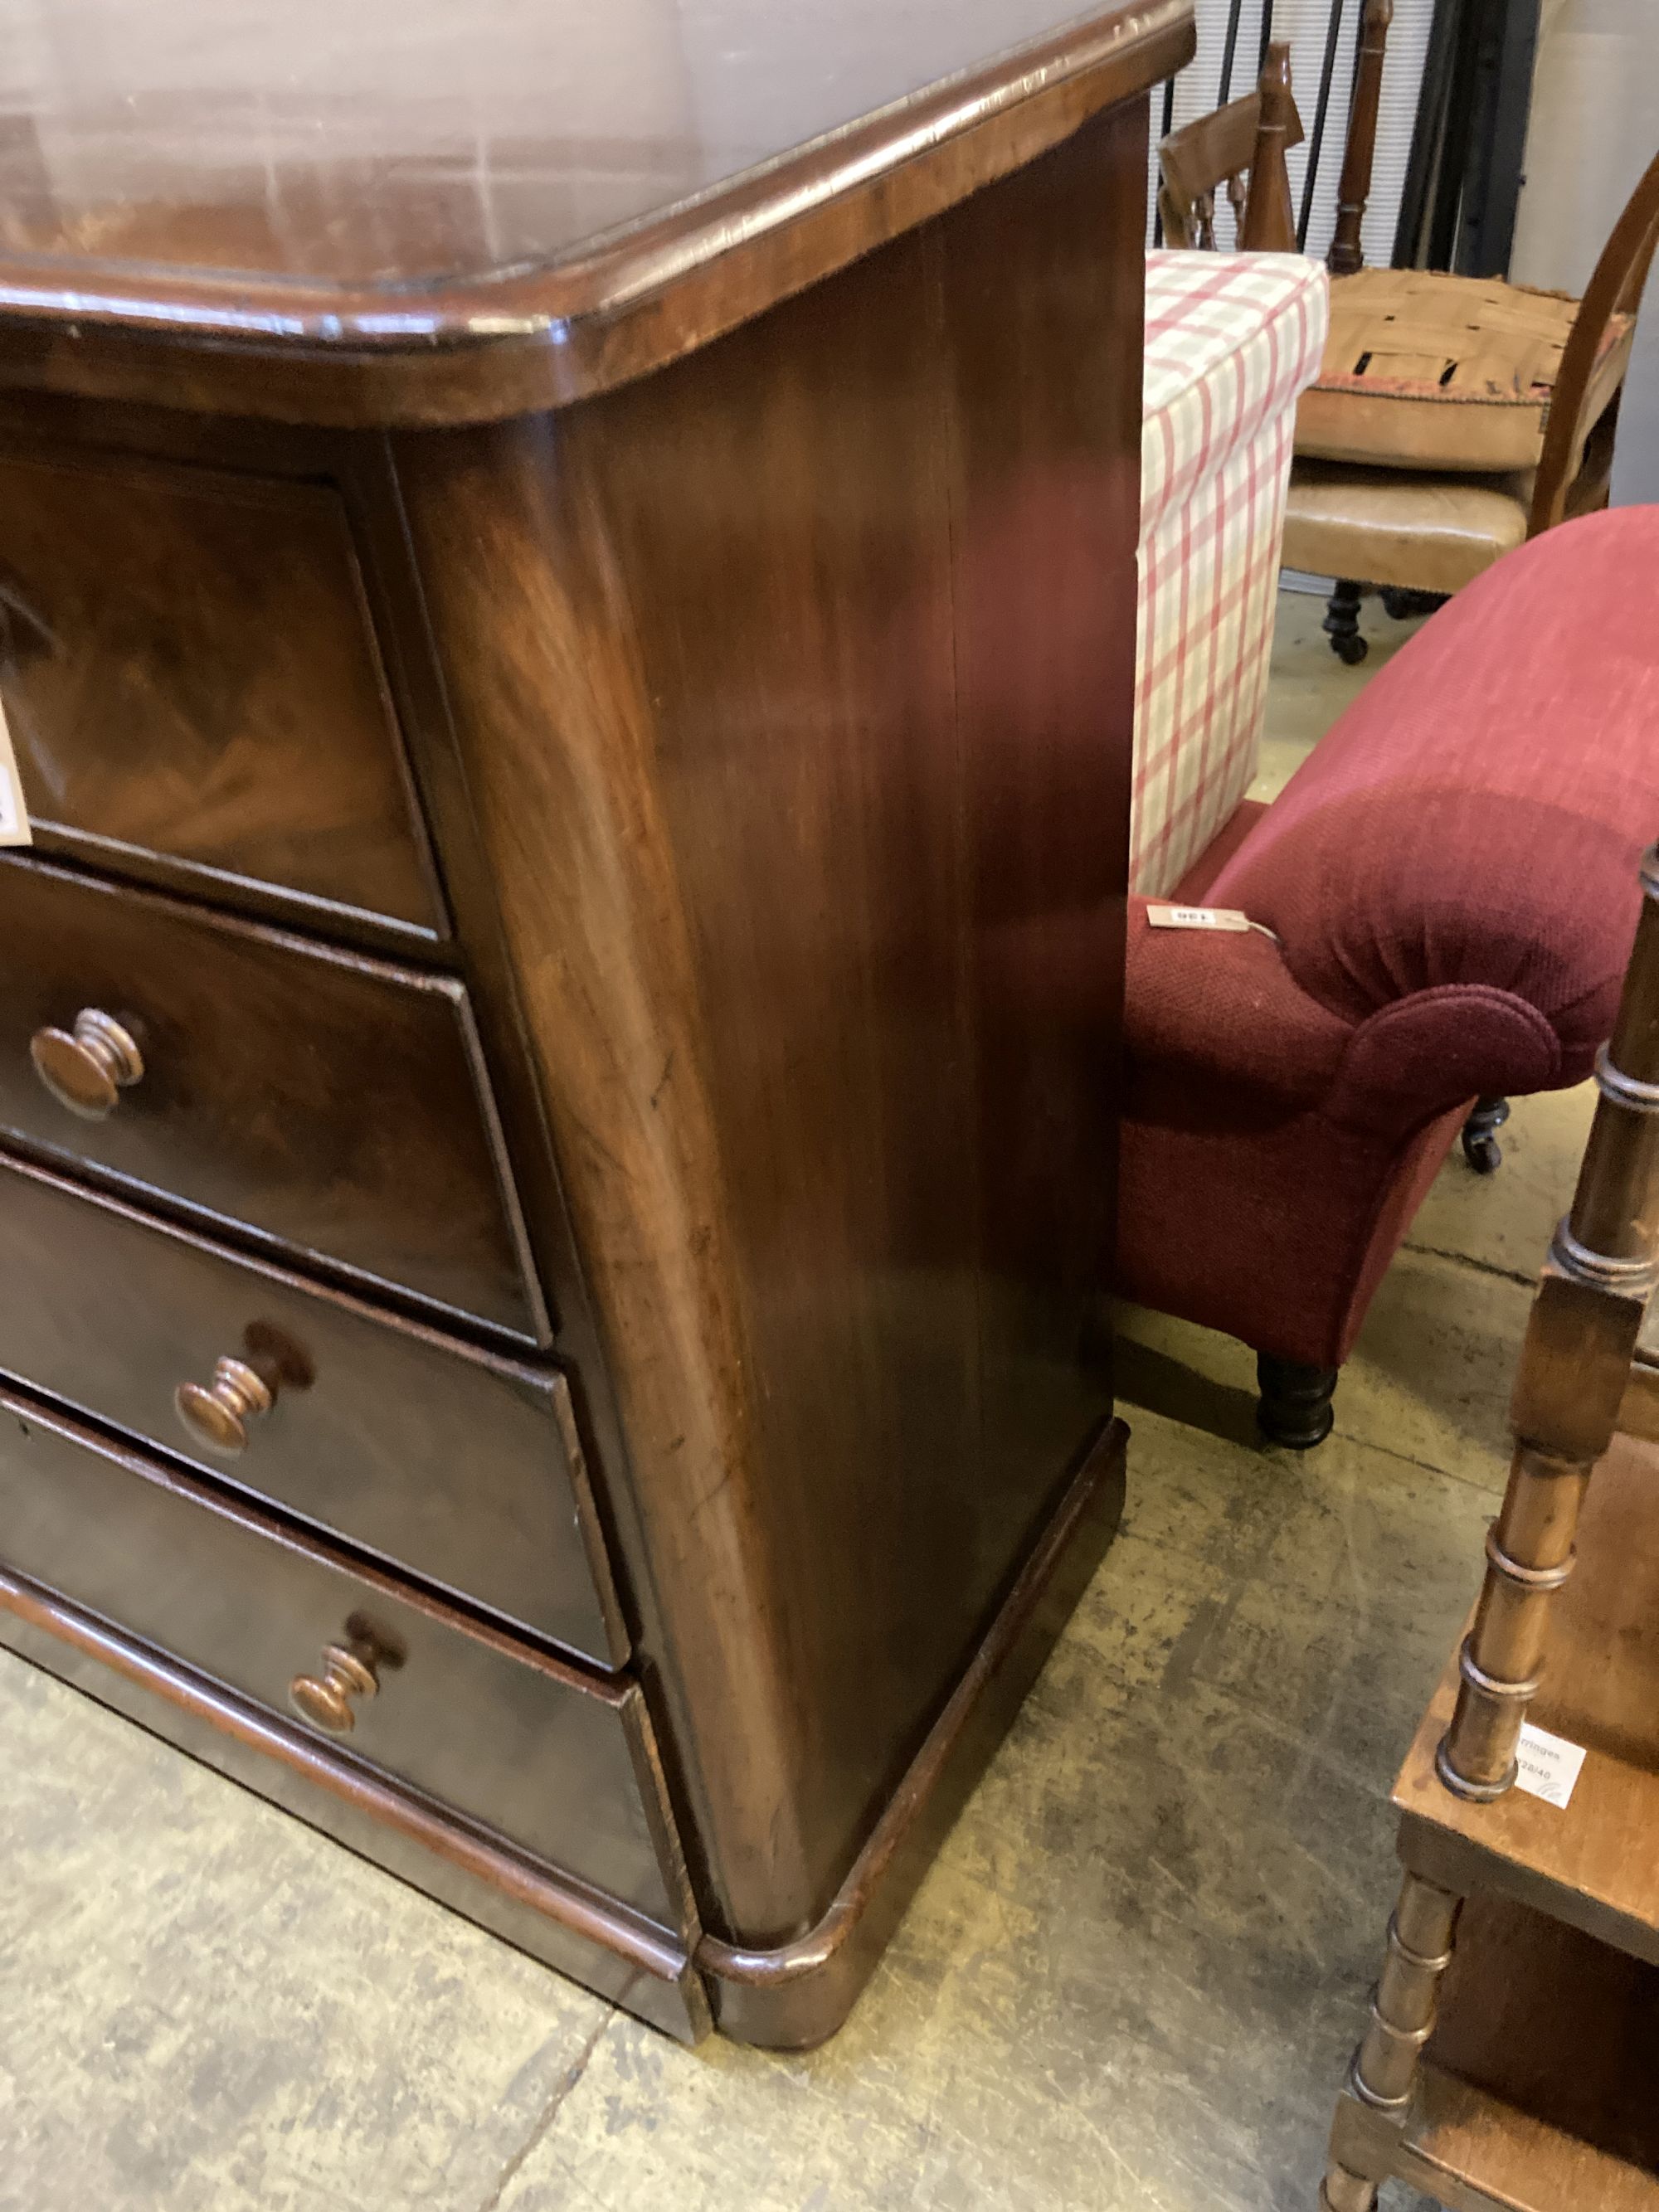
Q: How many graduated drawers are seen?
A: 4